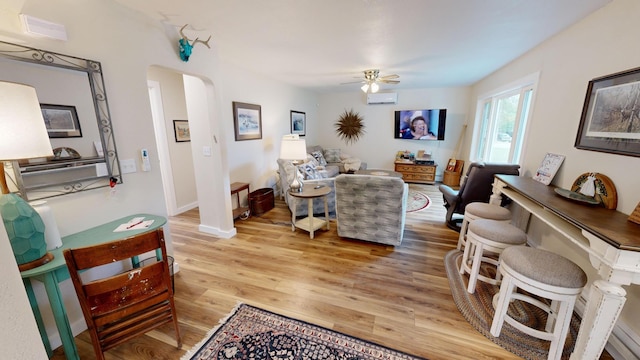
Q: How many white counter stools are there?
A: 3